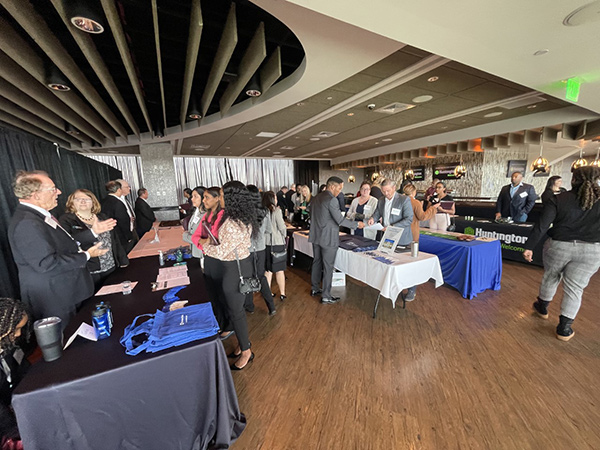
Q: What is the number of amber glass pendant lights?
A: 7